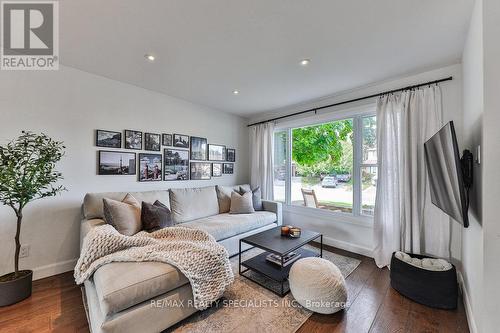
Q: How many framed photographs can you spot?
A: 14